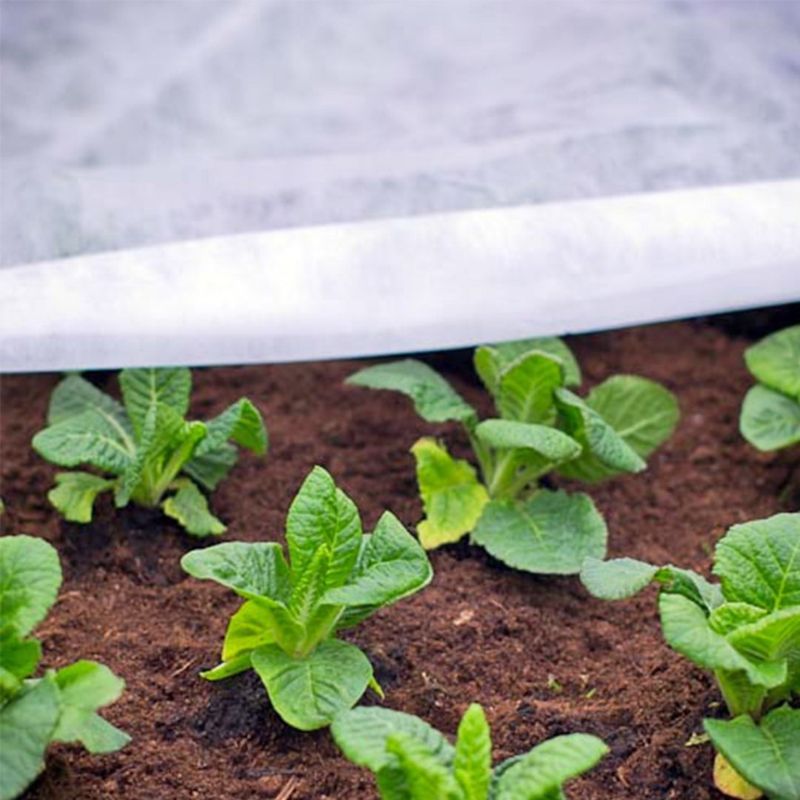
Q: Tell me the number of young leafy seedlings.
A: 7